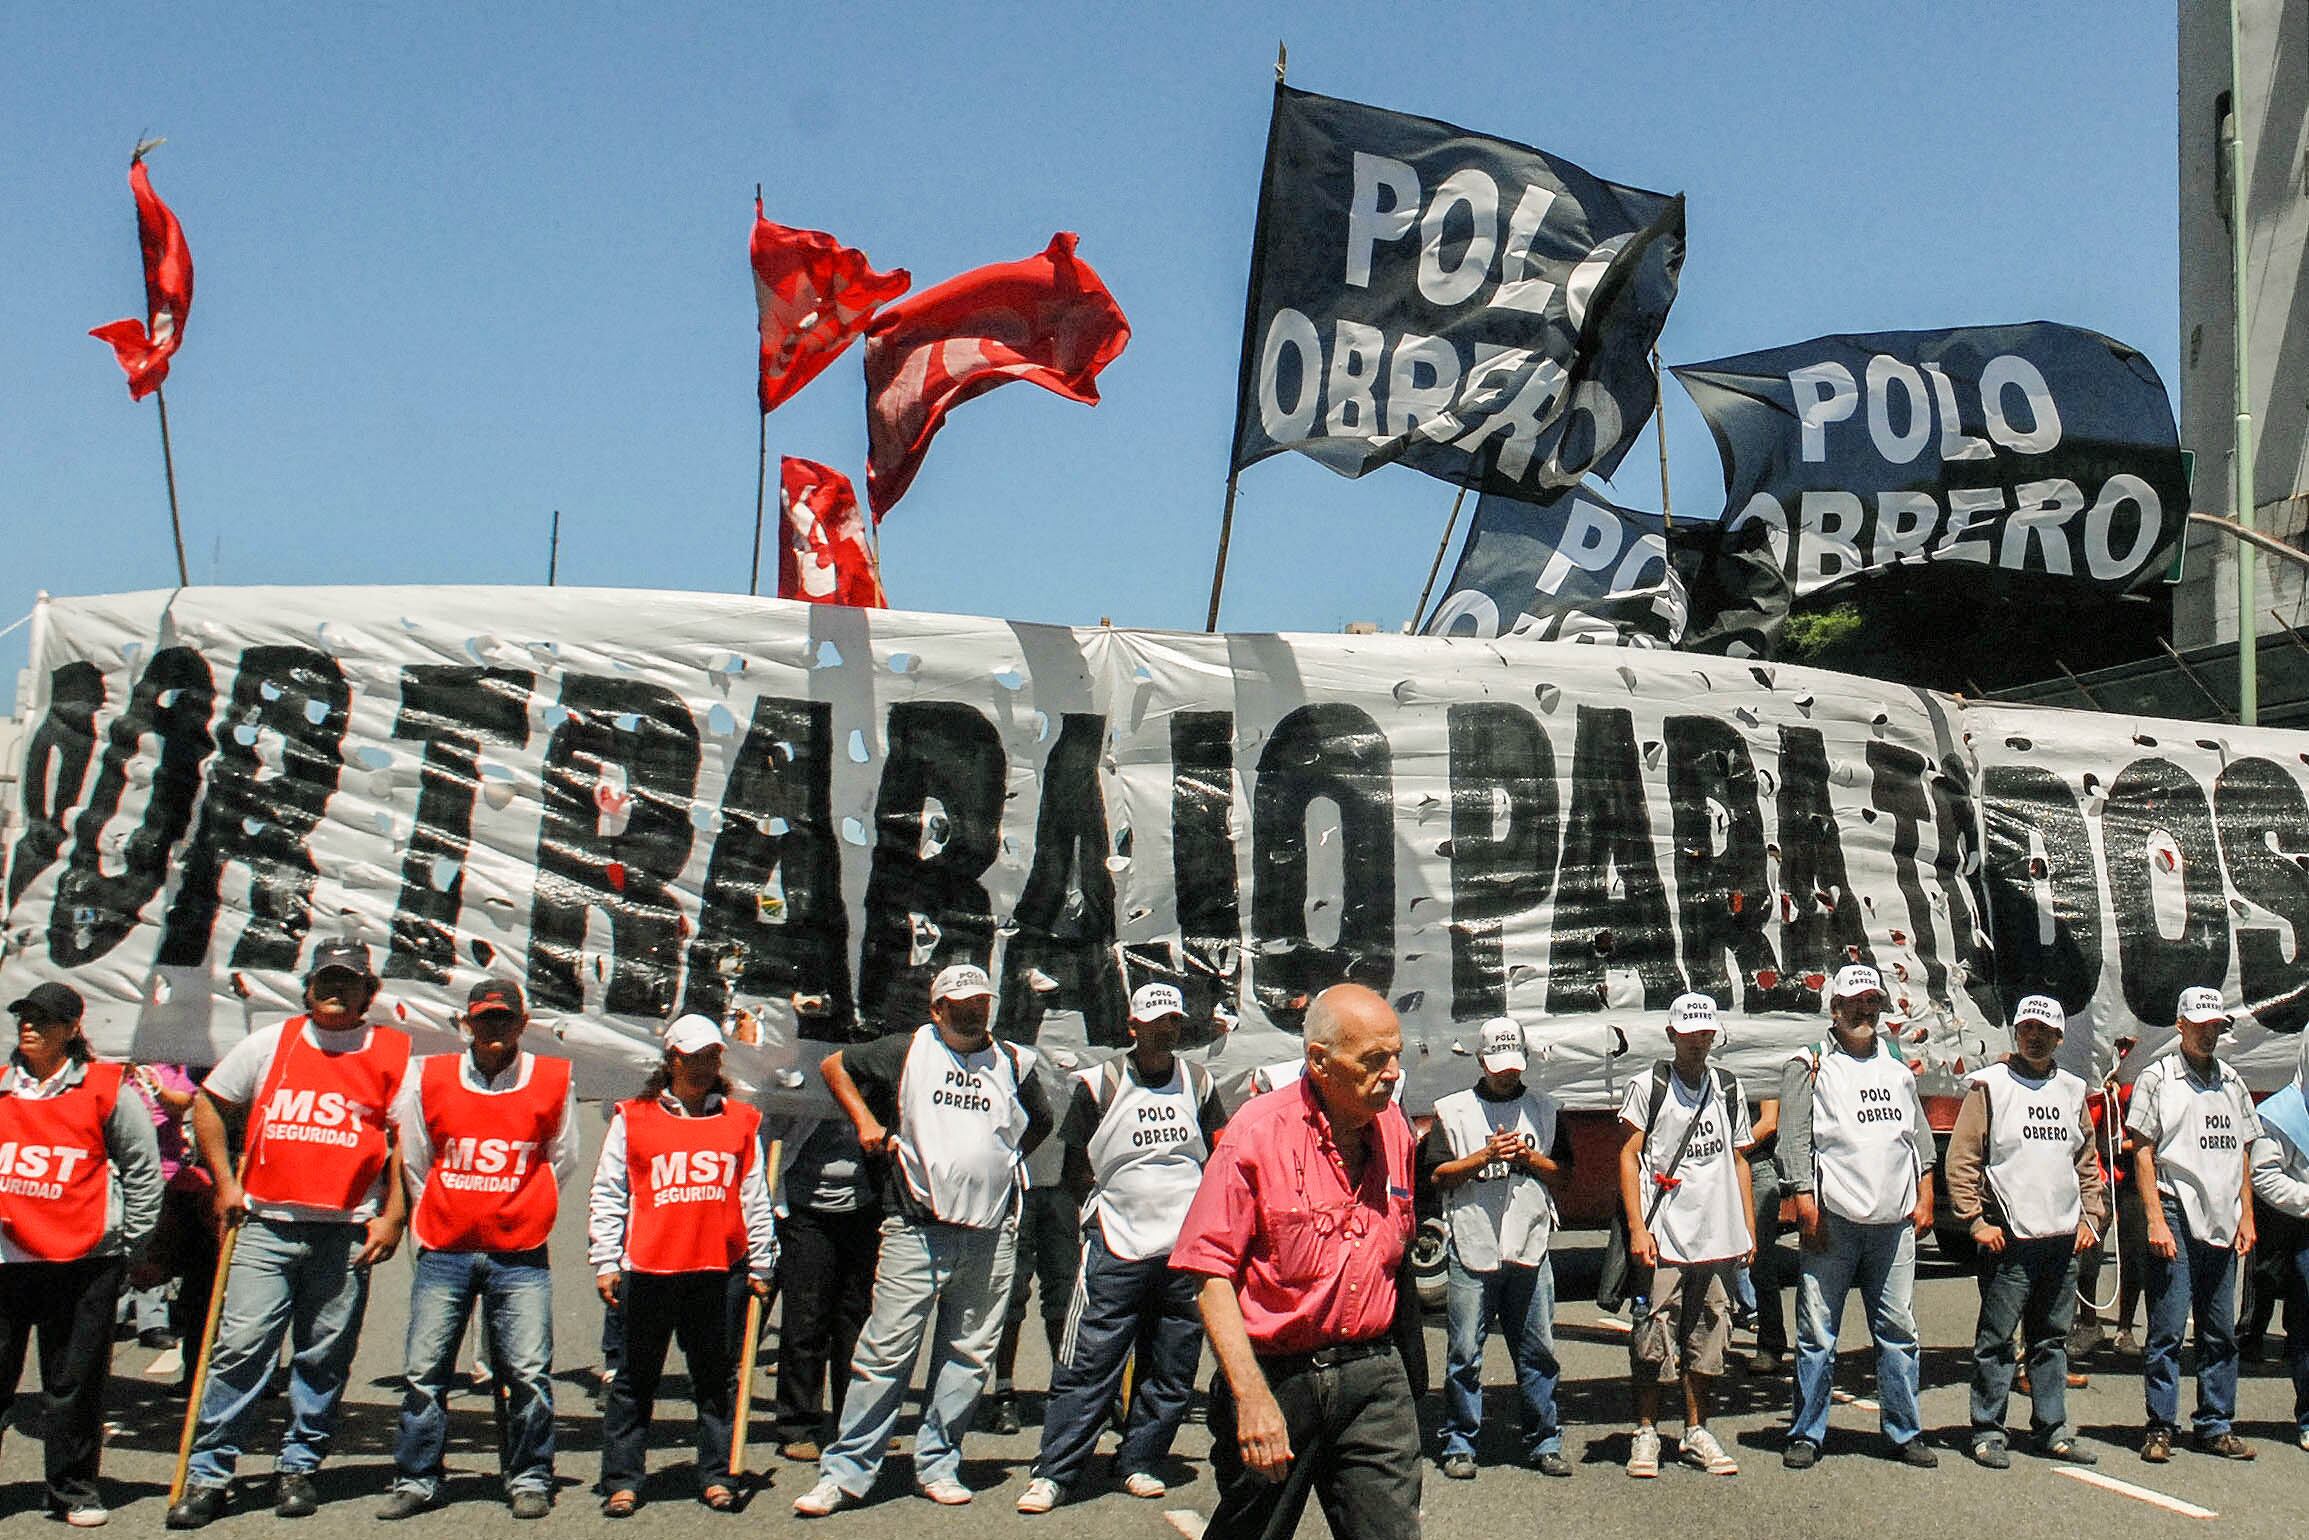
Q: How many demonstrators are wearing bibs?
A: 11